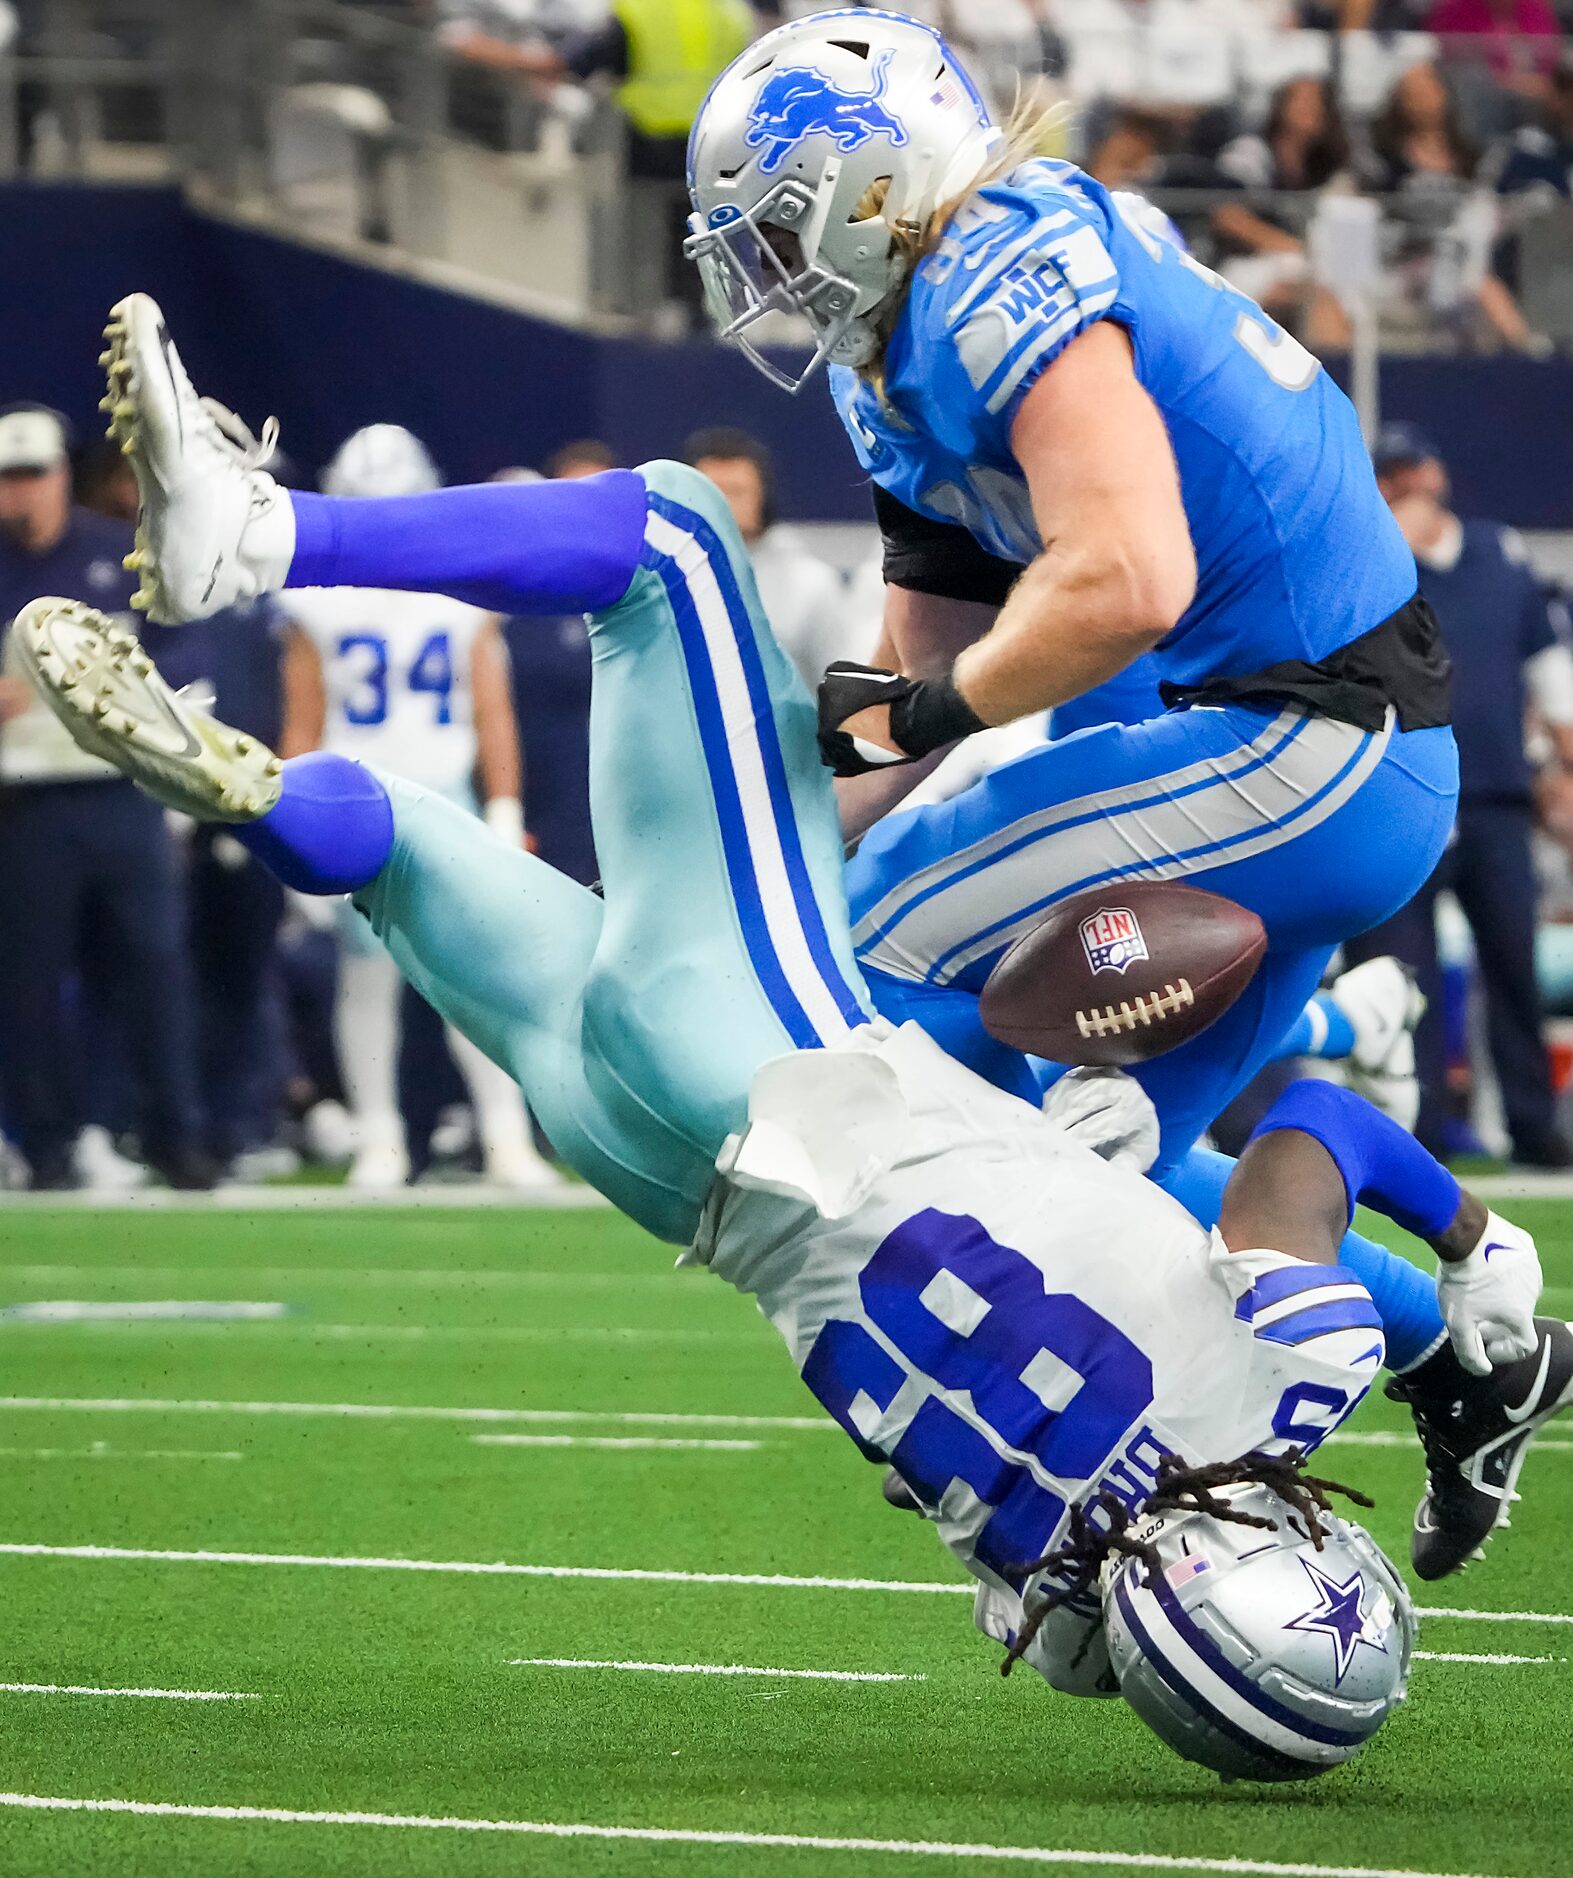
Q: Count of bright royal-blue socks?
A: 2